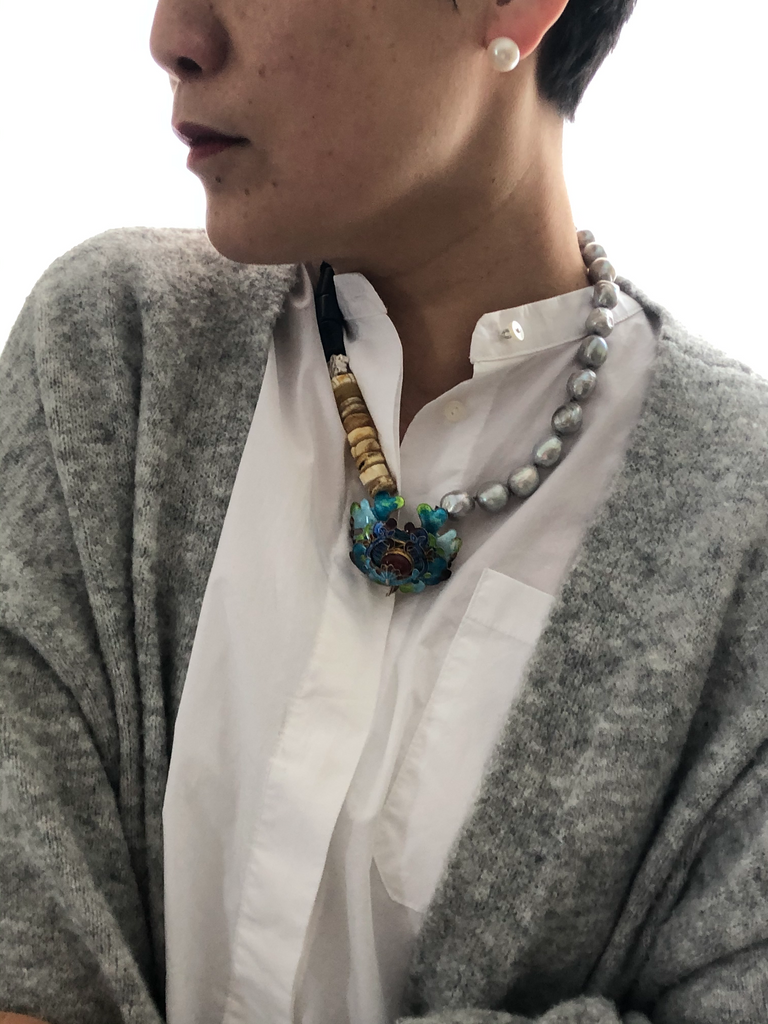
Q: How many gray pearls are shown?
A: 12